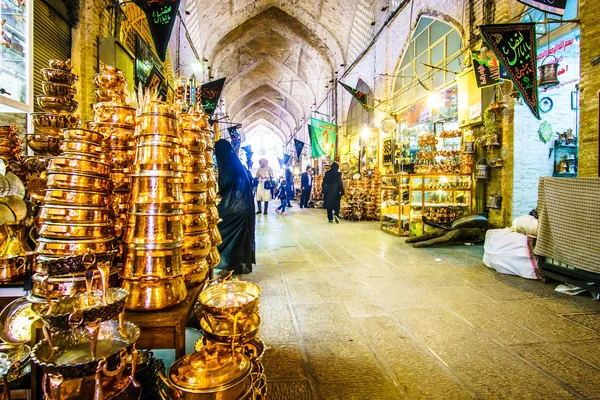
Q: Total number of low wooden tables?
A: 1